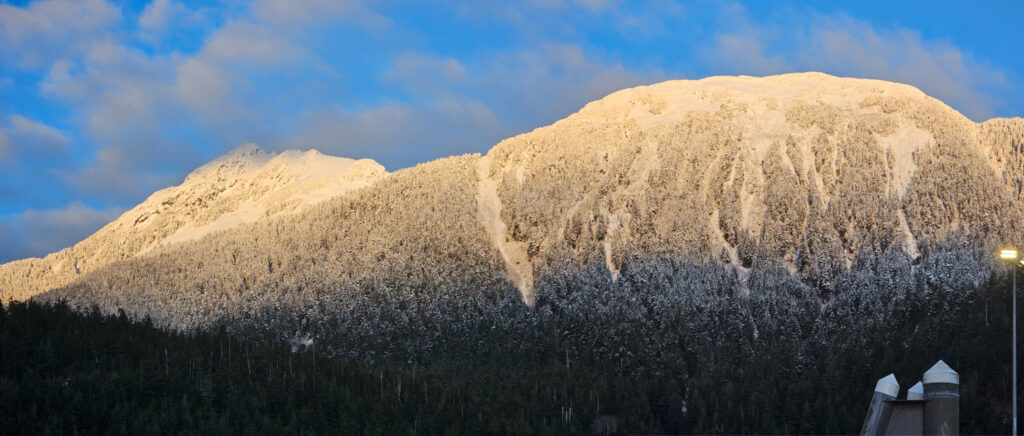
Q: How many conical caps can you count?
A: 3